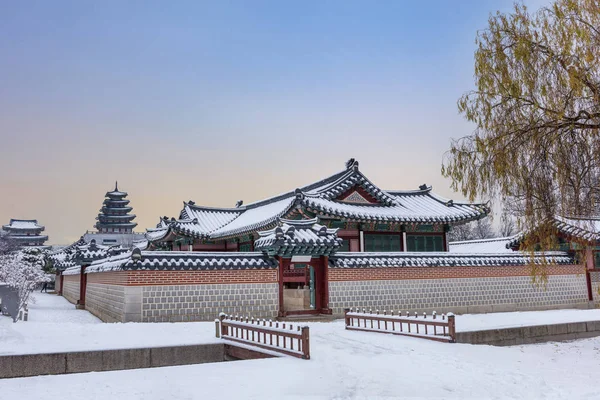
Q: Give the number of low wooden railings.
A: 2